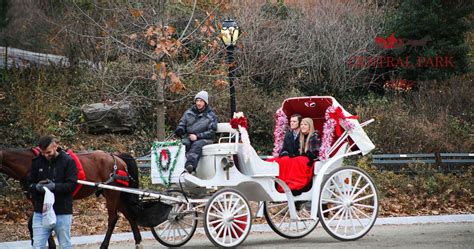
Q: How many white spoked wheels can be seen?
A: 4